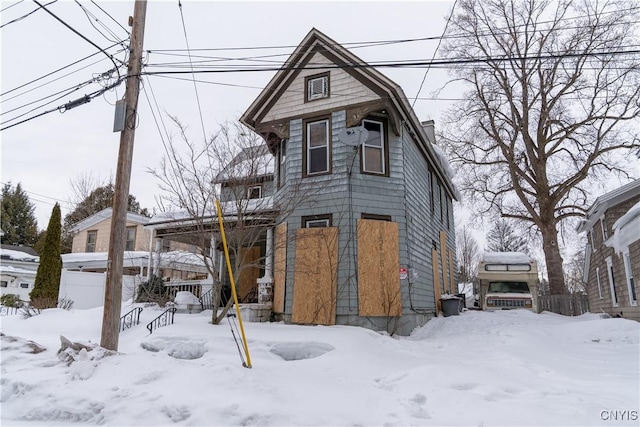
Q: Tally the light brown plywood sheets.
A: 7